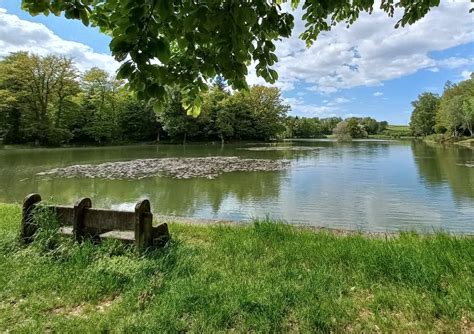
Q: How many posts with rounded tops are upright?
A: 3